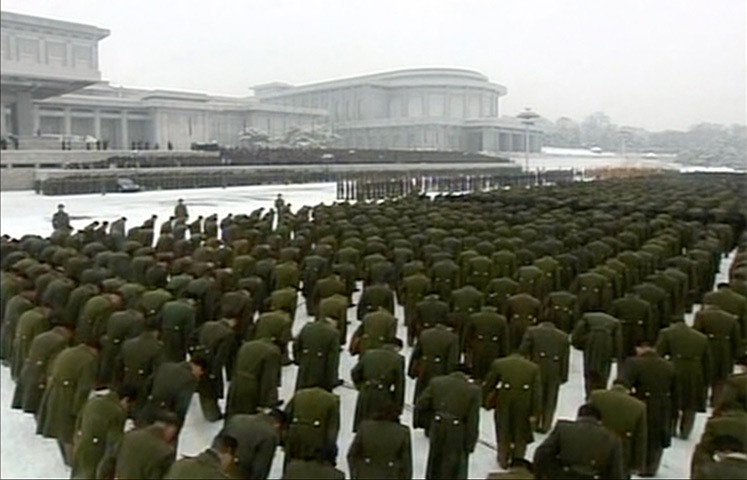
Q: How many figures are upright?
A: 3